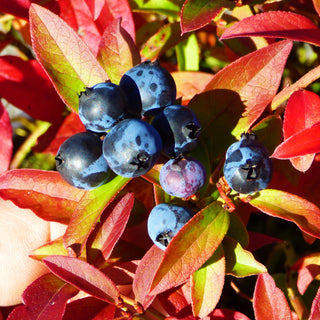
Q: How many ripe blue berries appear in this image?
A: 7